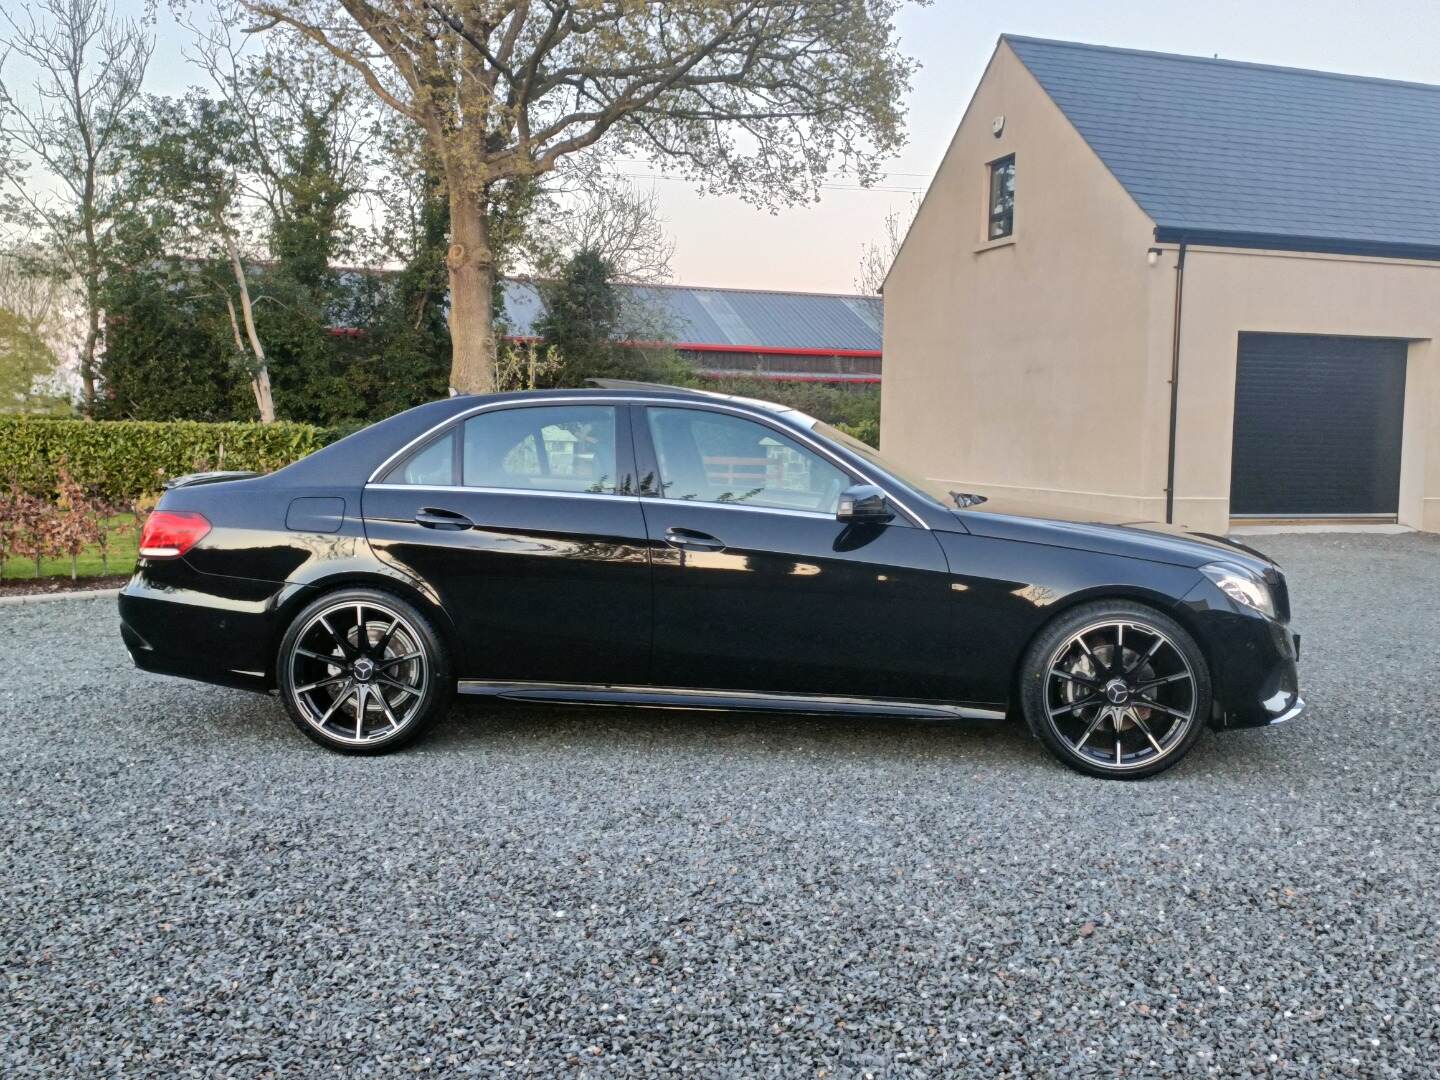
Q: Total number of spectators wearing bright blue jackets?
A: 0